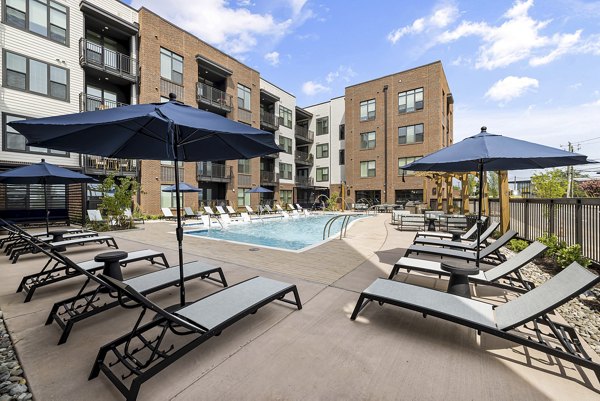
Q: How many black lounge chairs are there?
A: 11